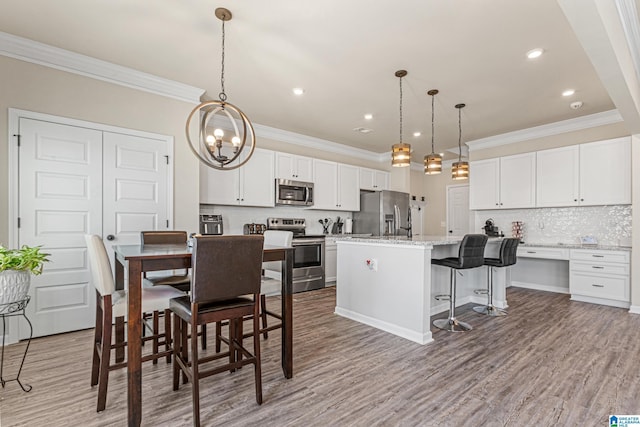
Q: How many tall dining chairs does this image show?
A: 4